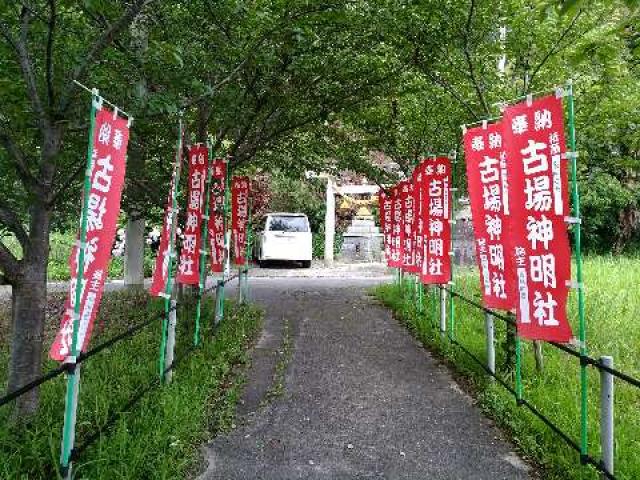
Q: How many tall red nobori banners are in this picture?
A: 12